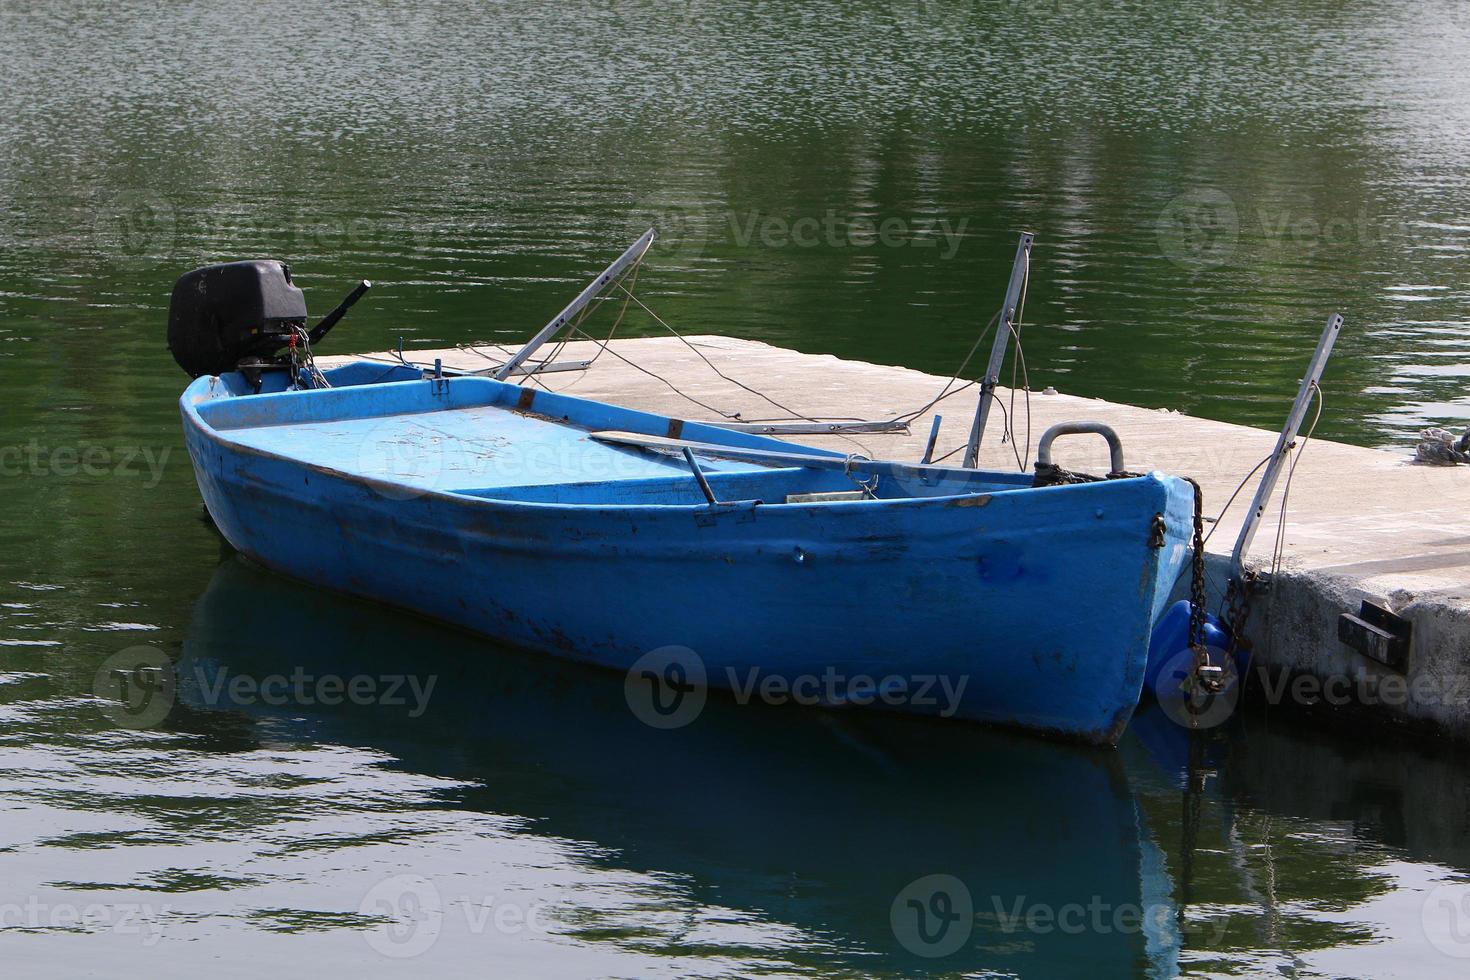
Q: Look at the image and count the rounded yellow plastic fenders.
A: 0